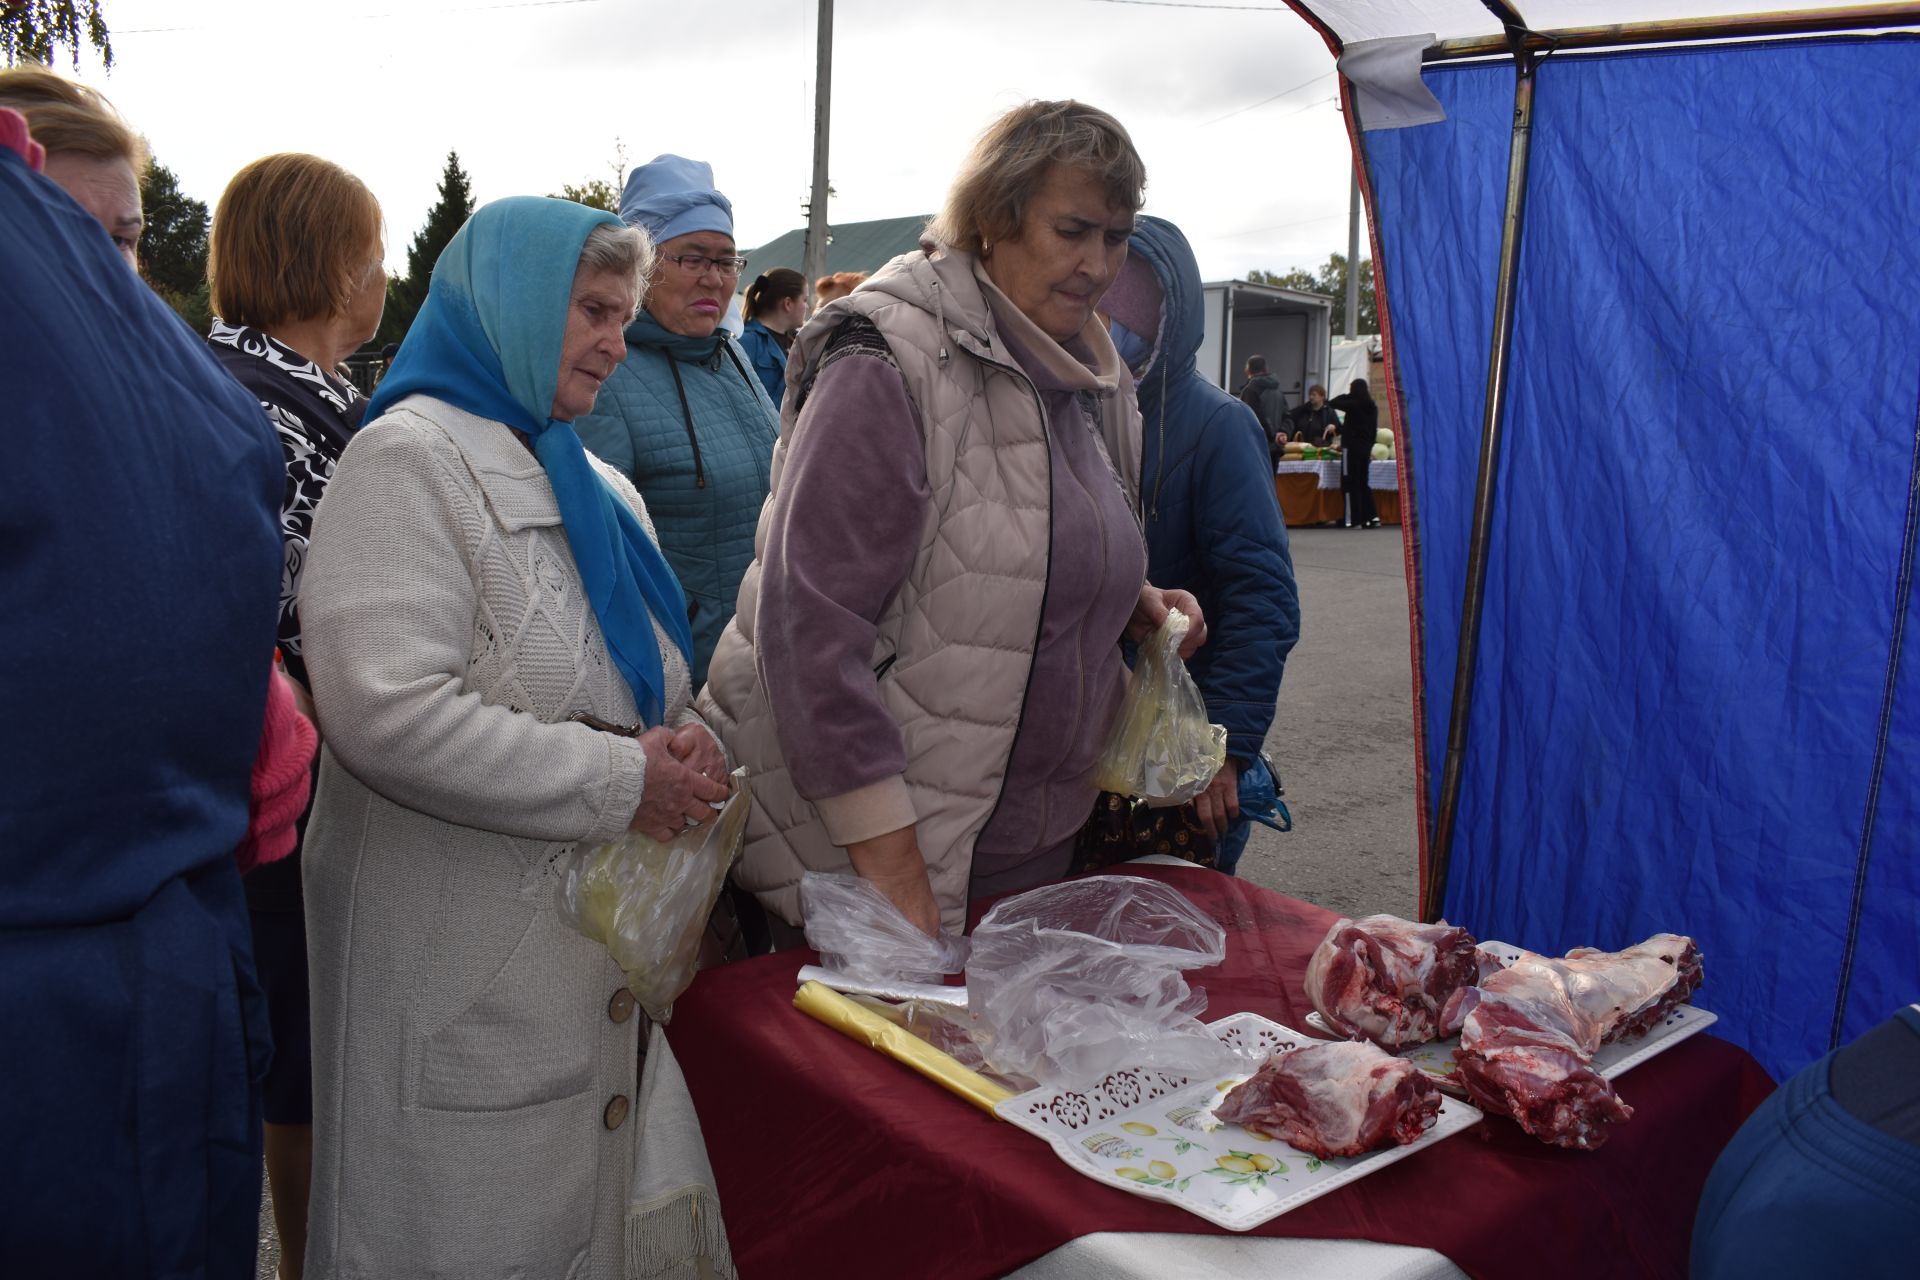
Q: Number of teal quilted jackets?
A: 1